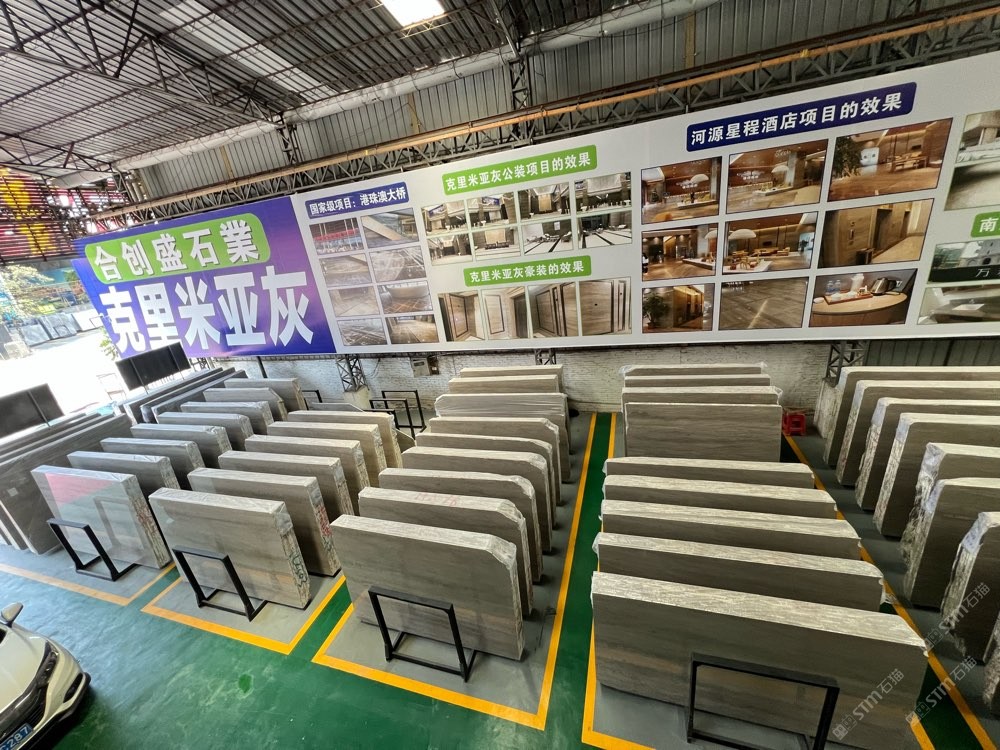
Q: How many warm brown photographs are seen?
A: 9